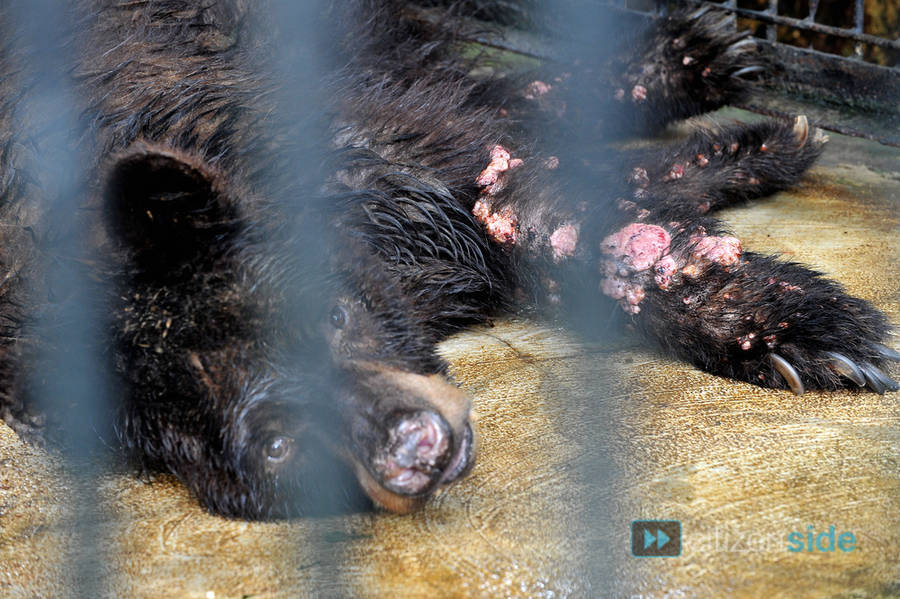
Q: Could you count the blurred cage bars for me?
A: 3